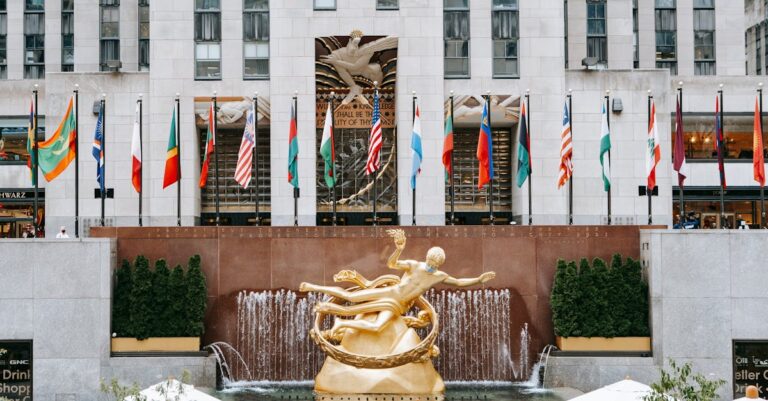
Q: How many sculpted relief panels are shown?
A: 3